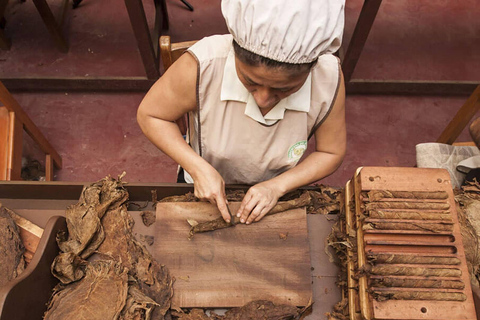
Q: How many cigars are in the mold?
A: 8